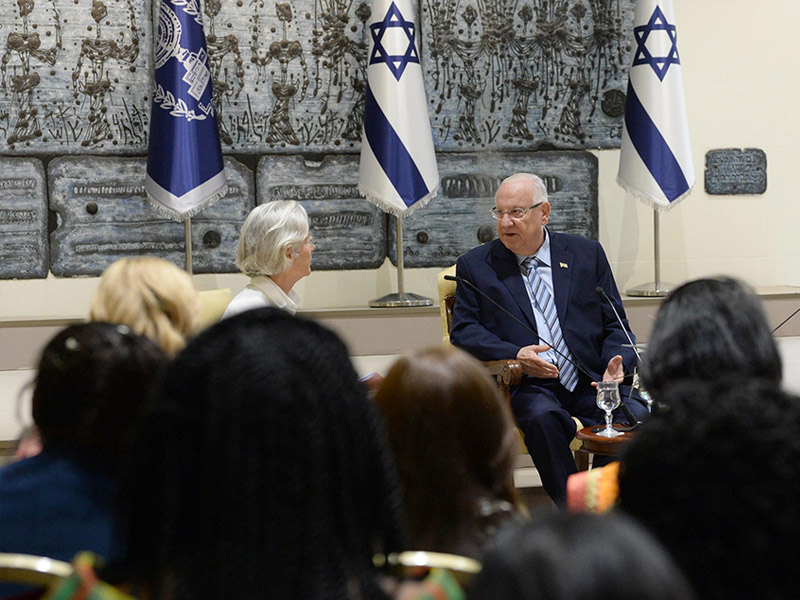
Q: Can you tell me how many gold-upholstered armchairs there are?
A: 2